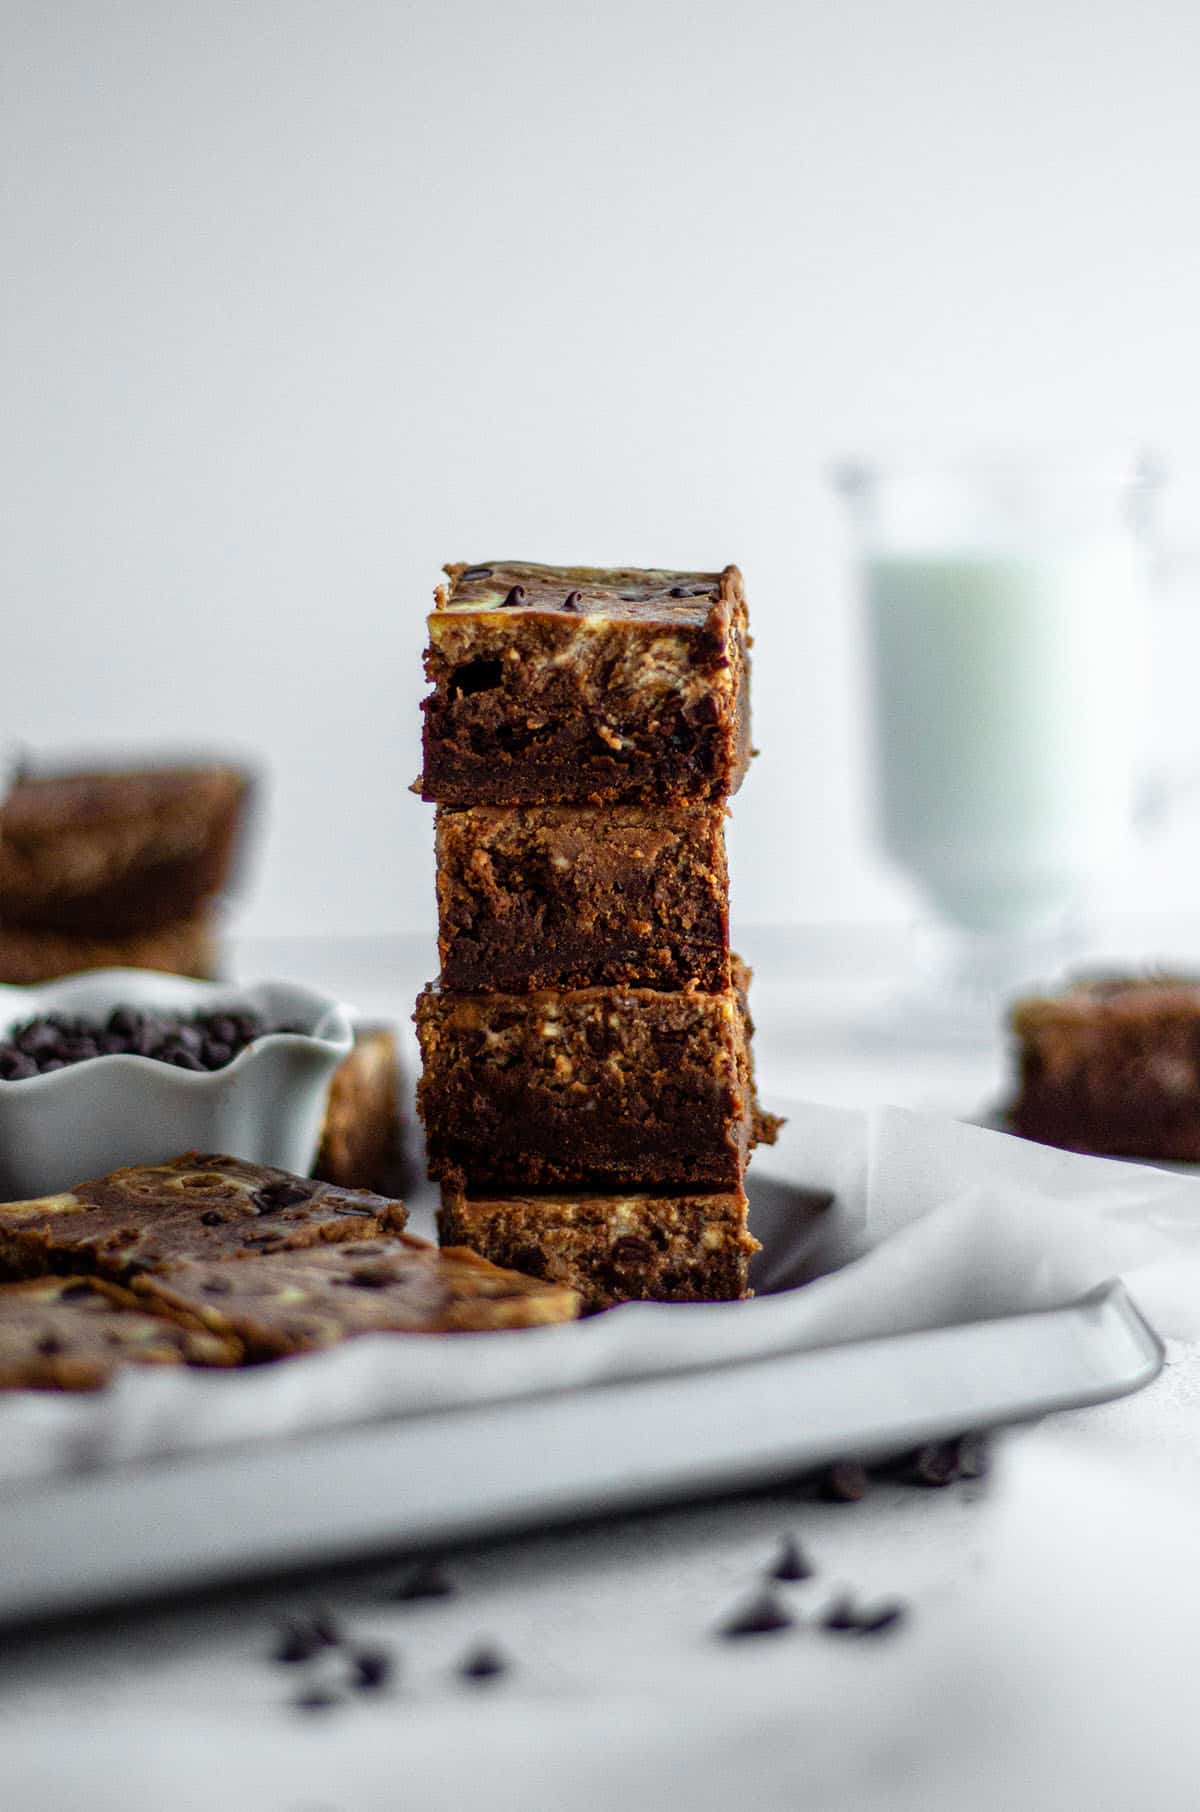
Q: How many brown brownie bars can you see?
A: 11